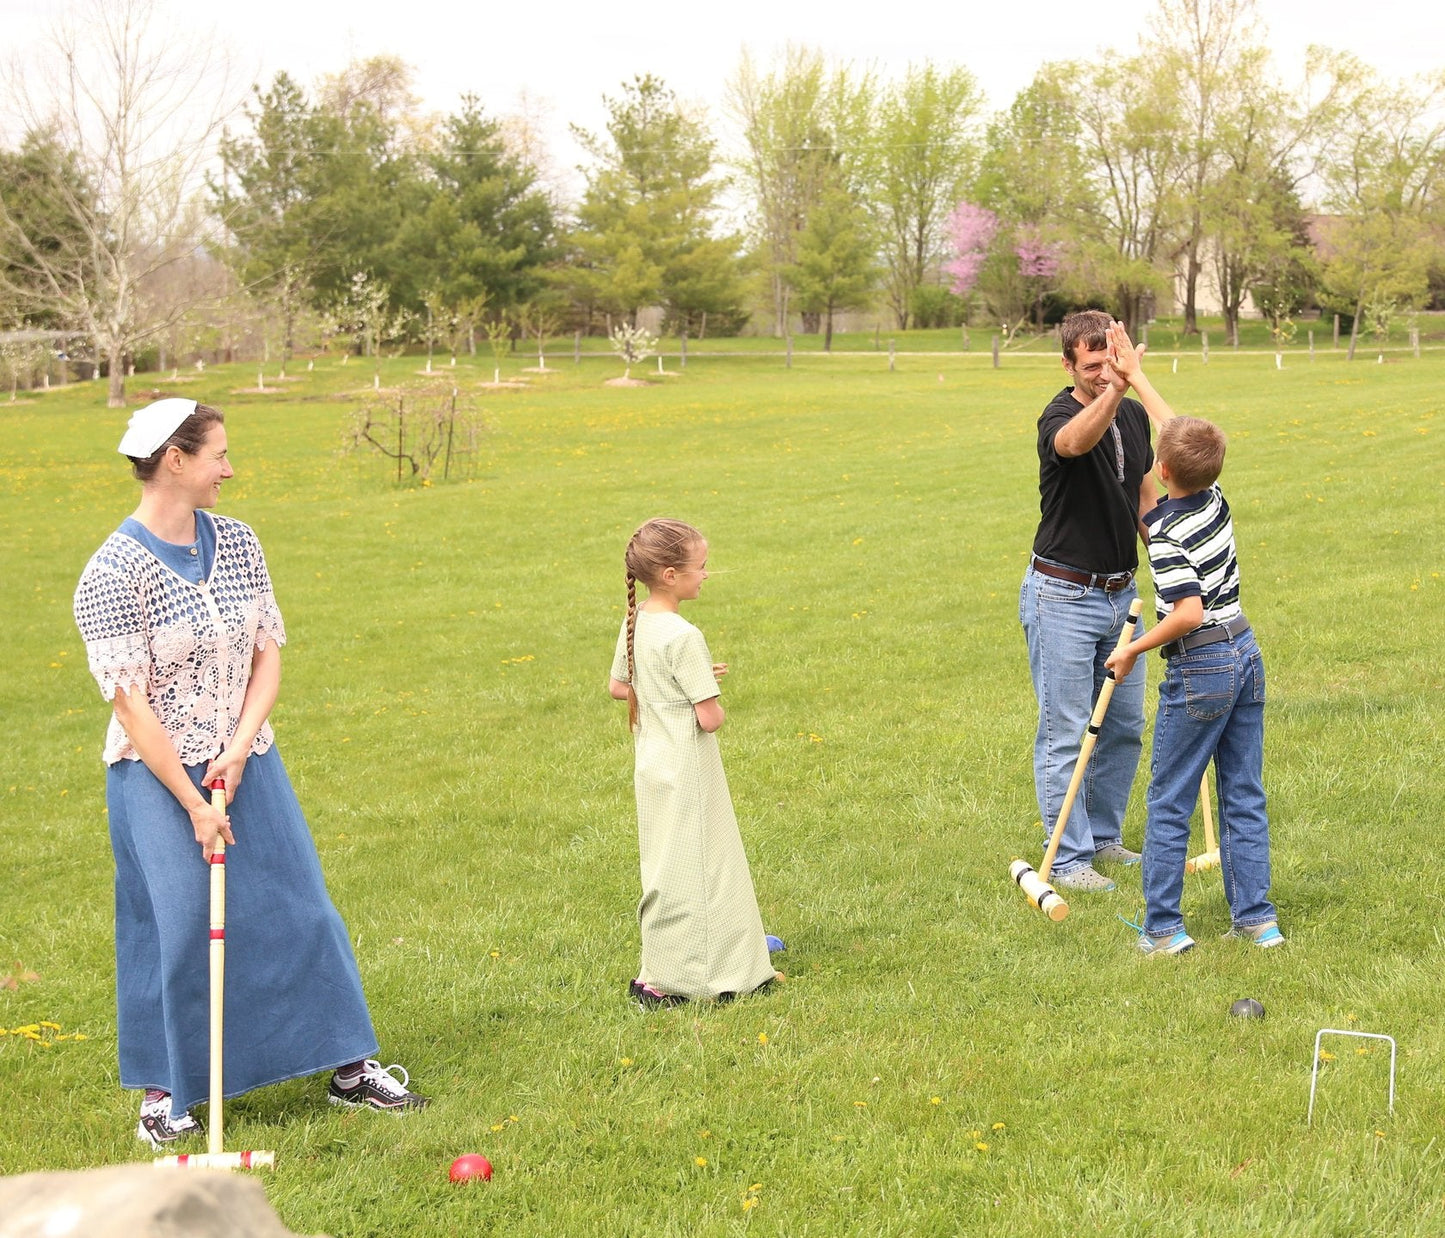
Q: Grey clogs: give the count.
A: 2